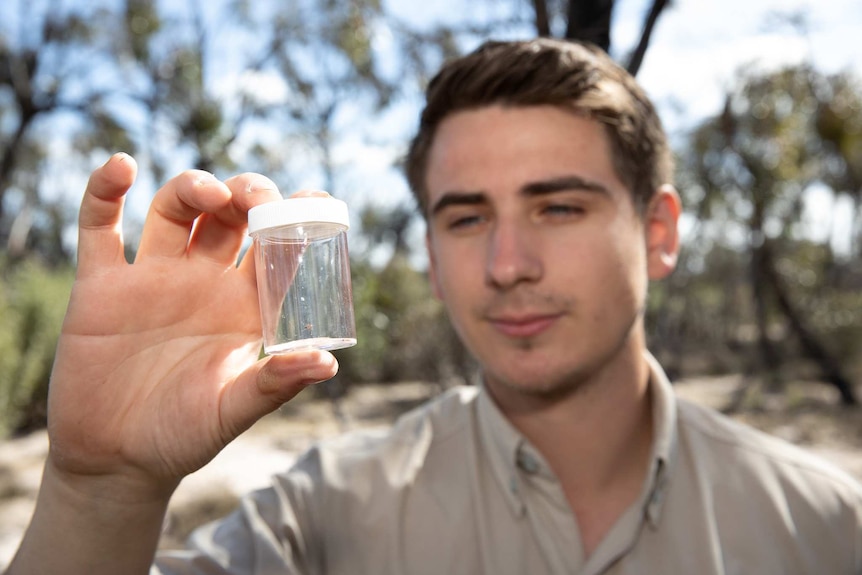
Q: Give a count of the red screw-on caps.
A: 0